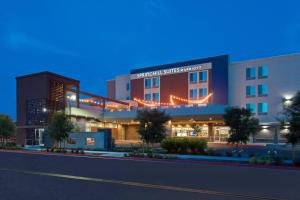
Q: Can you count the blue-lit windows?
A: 14